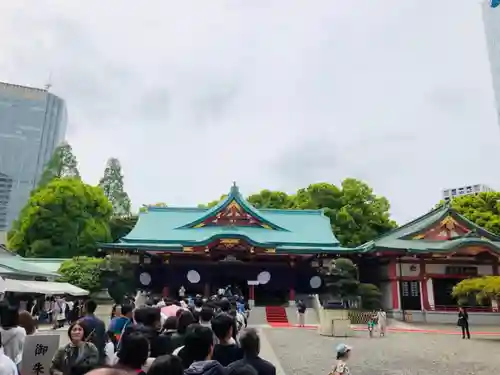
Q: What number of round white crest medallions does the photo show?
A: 4